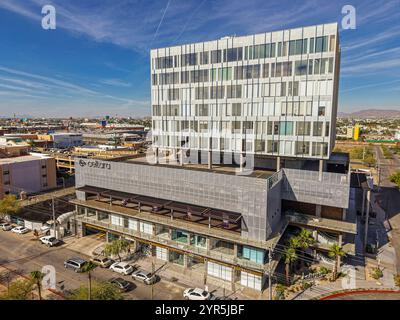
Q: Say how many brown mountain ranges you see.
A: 1